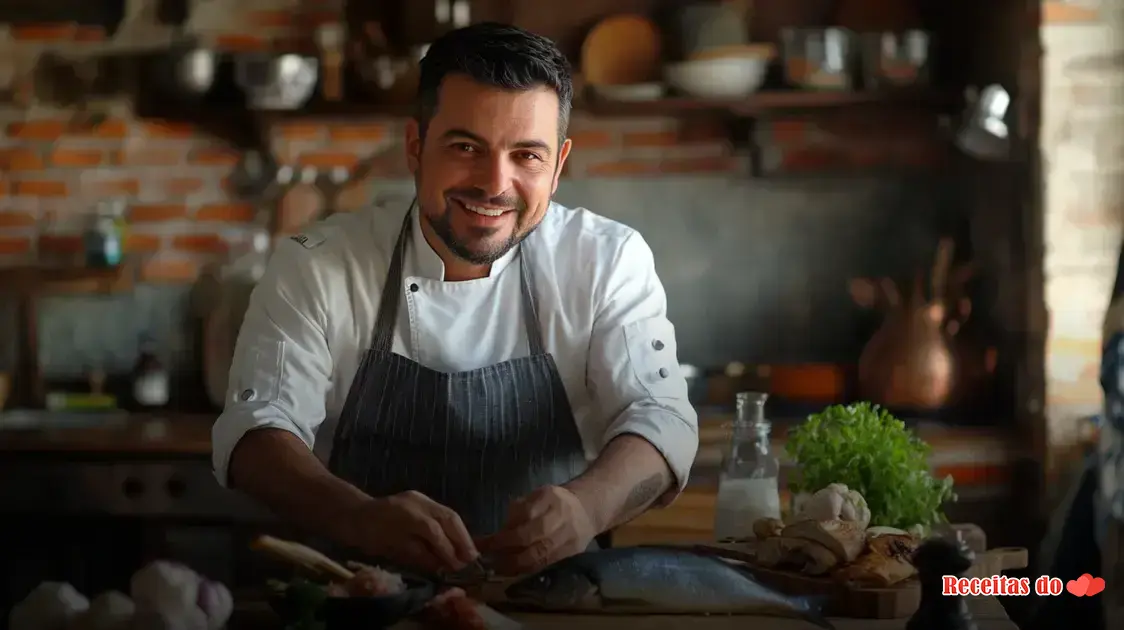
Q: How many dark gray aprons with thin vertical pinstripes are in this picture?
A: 1